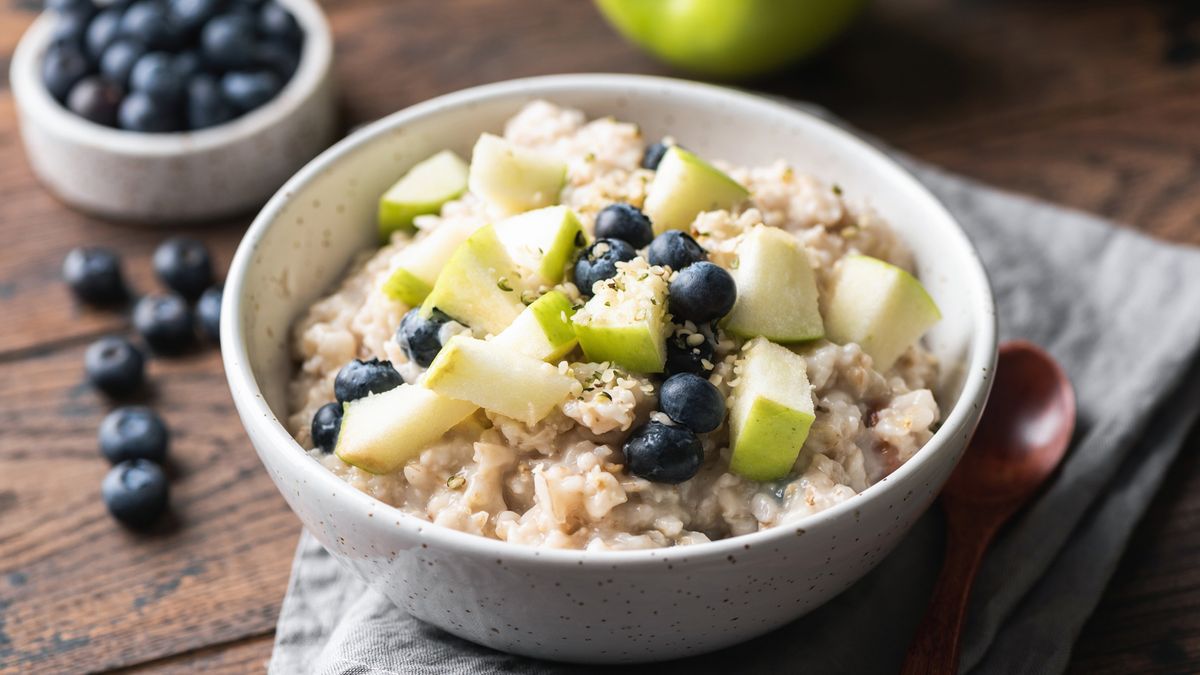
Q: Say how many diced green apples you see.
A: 13